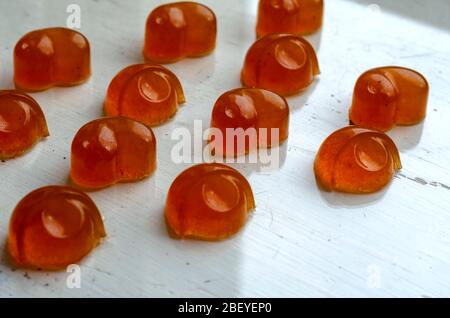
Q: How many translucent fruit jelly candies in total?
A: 12